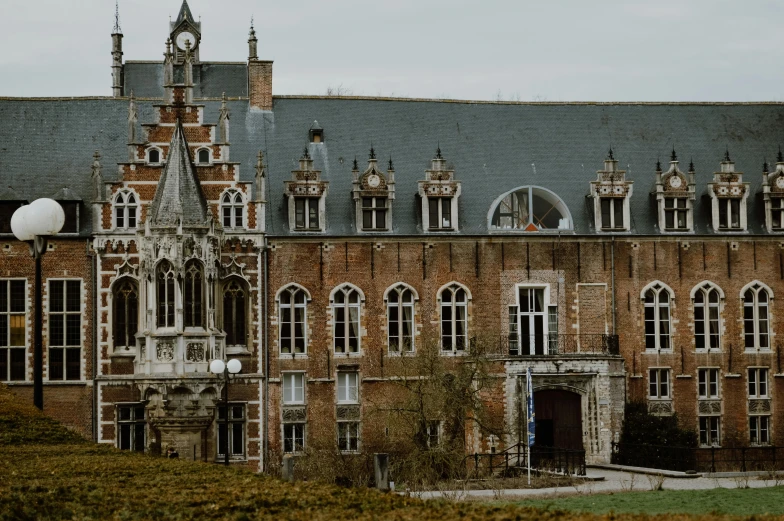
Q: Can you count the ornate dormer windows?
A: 7